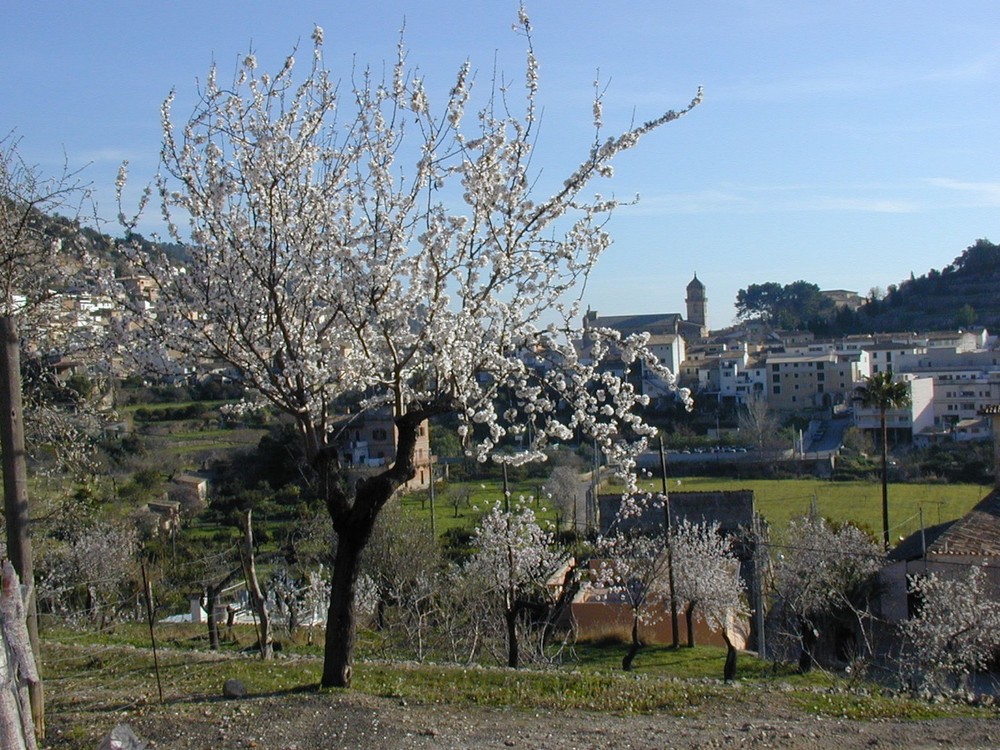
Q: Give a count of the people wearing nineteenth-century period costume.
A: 0